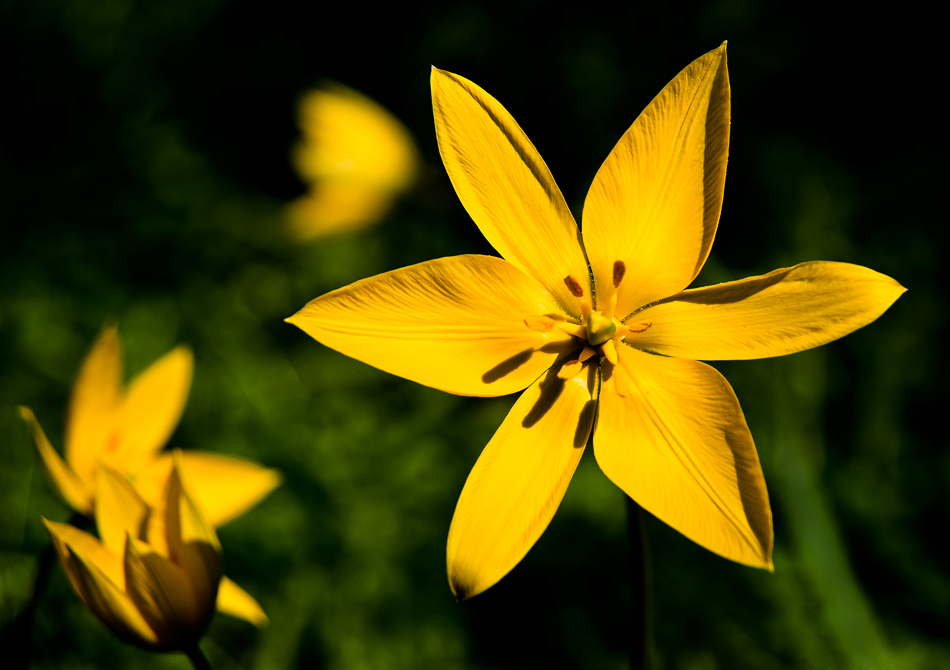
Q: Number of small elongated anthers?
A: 6